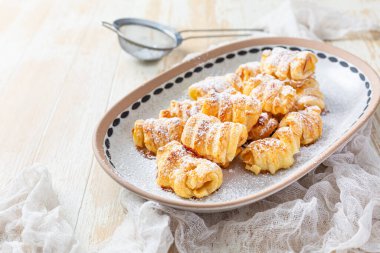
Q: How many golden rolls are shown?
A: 13